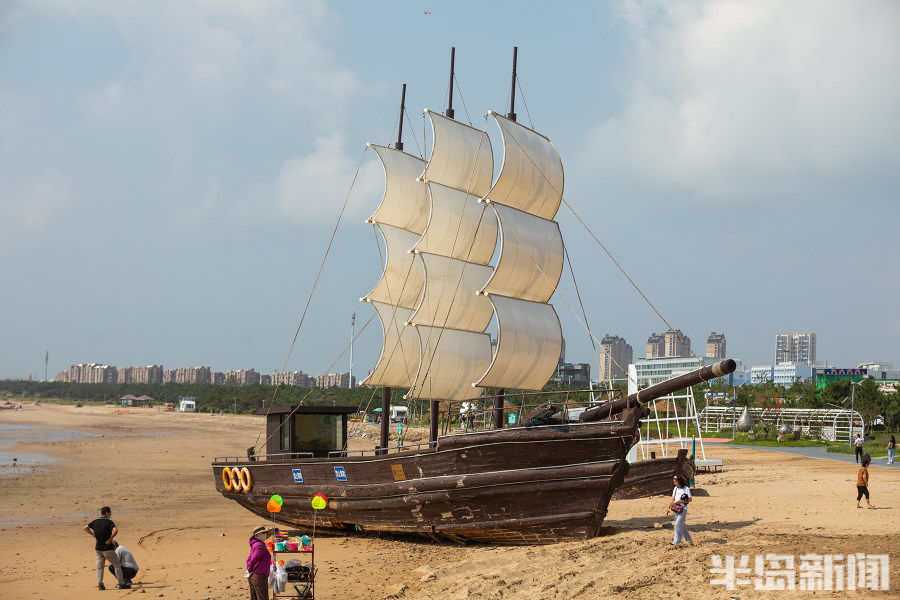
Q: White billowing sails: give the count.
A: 10